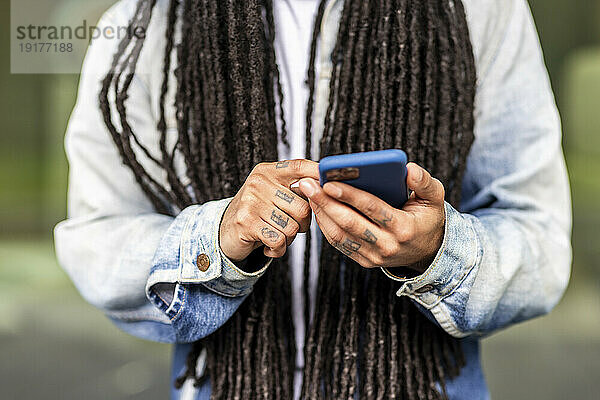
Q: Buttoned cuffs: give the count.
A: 2